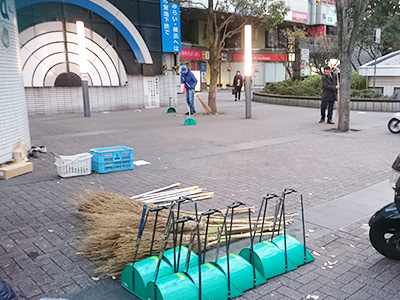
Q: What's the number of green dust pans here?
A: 9